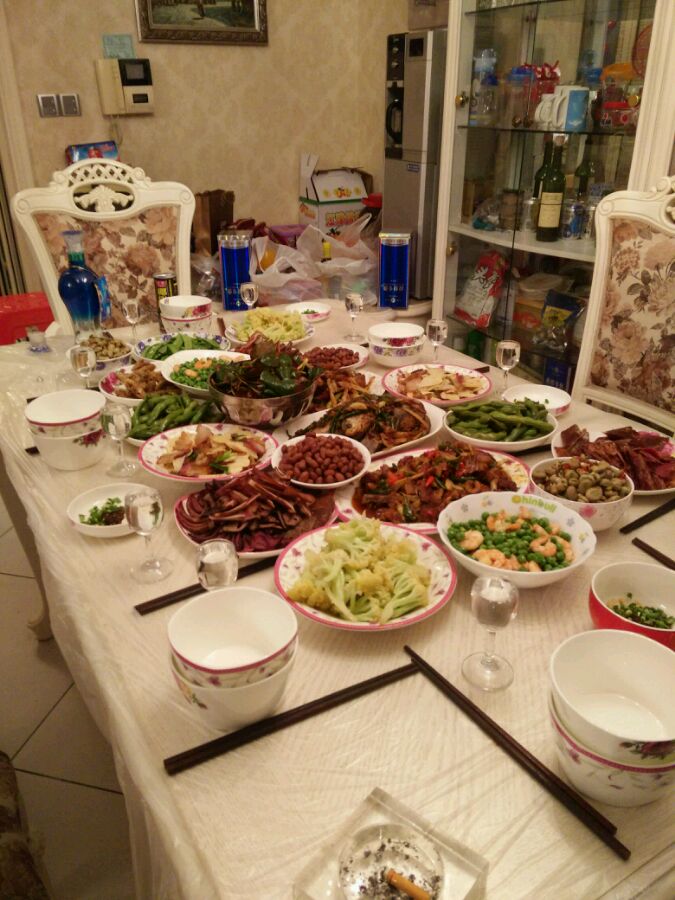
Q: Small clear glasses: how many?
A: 10